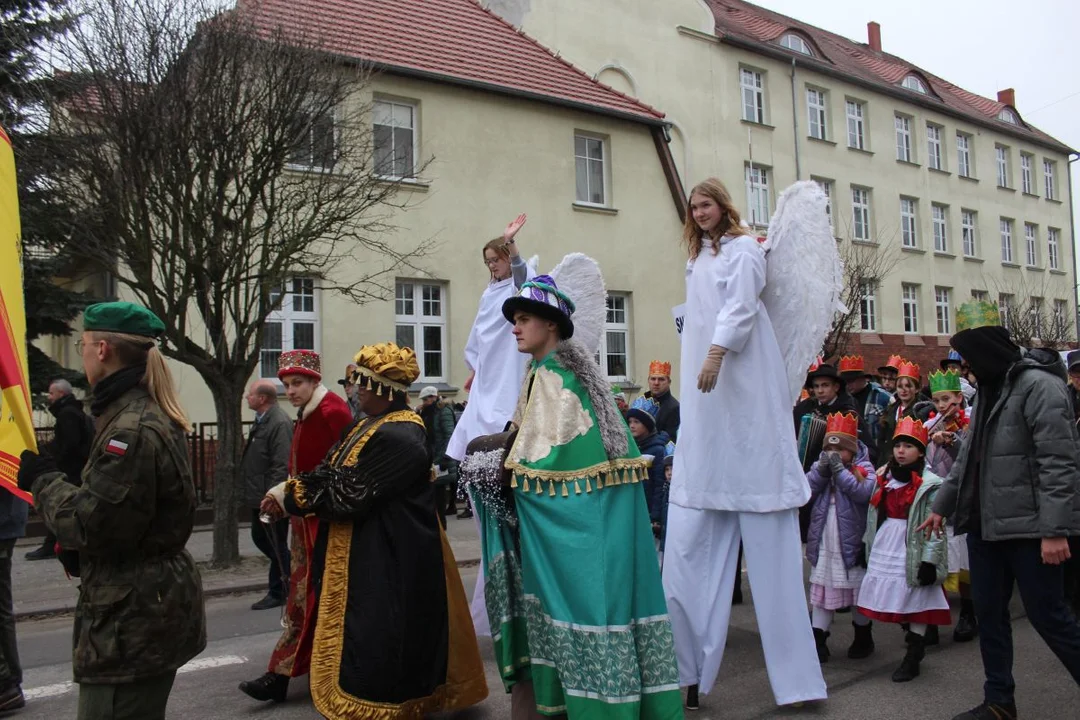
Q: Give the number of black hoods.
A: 1